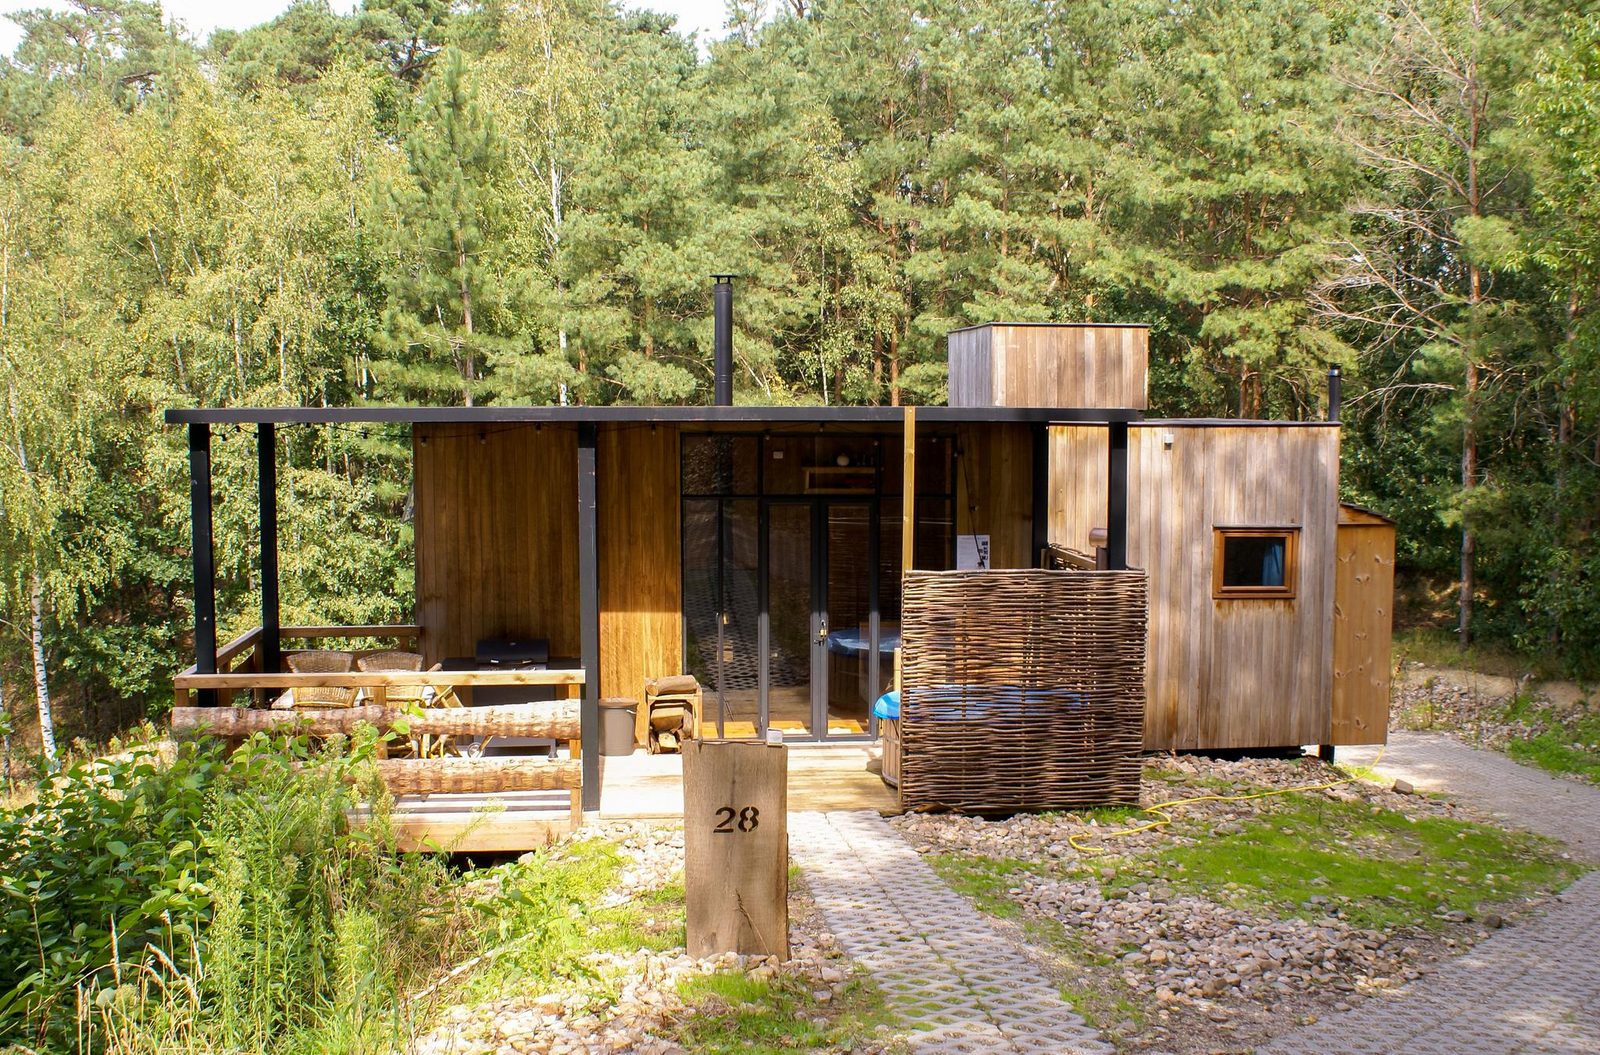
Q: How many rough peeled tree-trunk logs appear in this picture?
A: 2